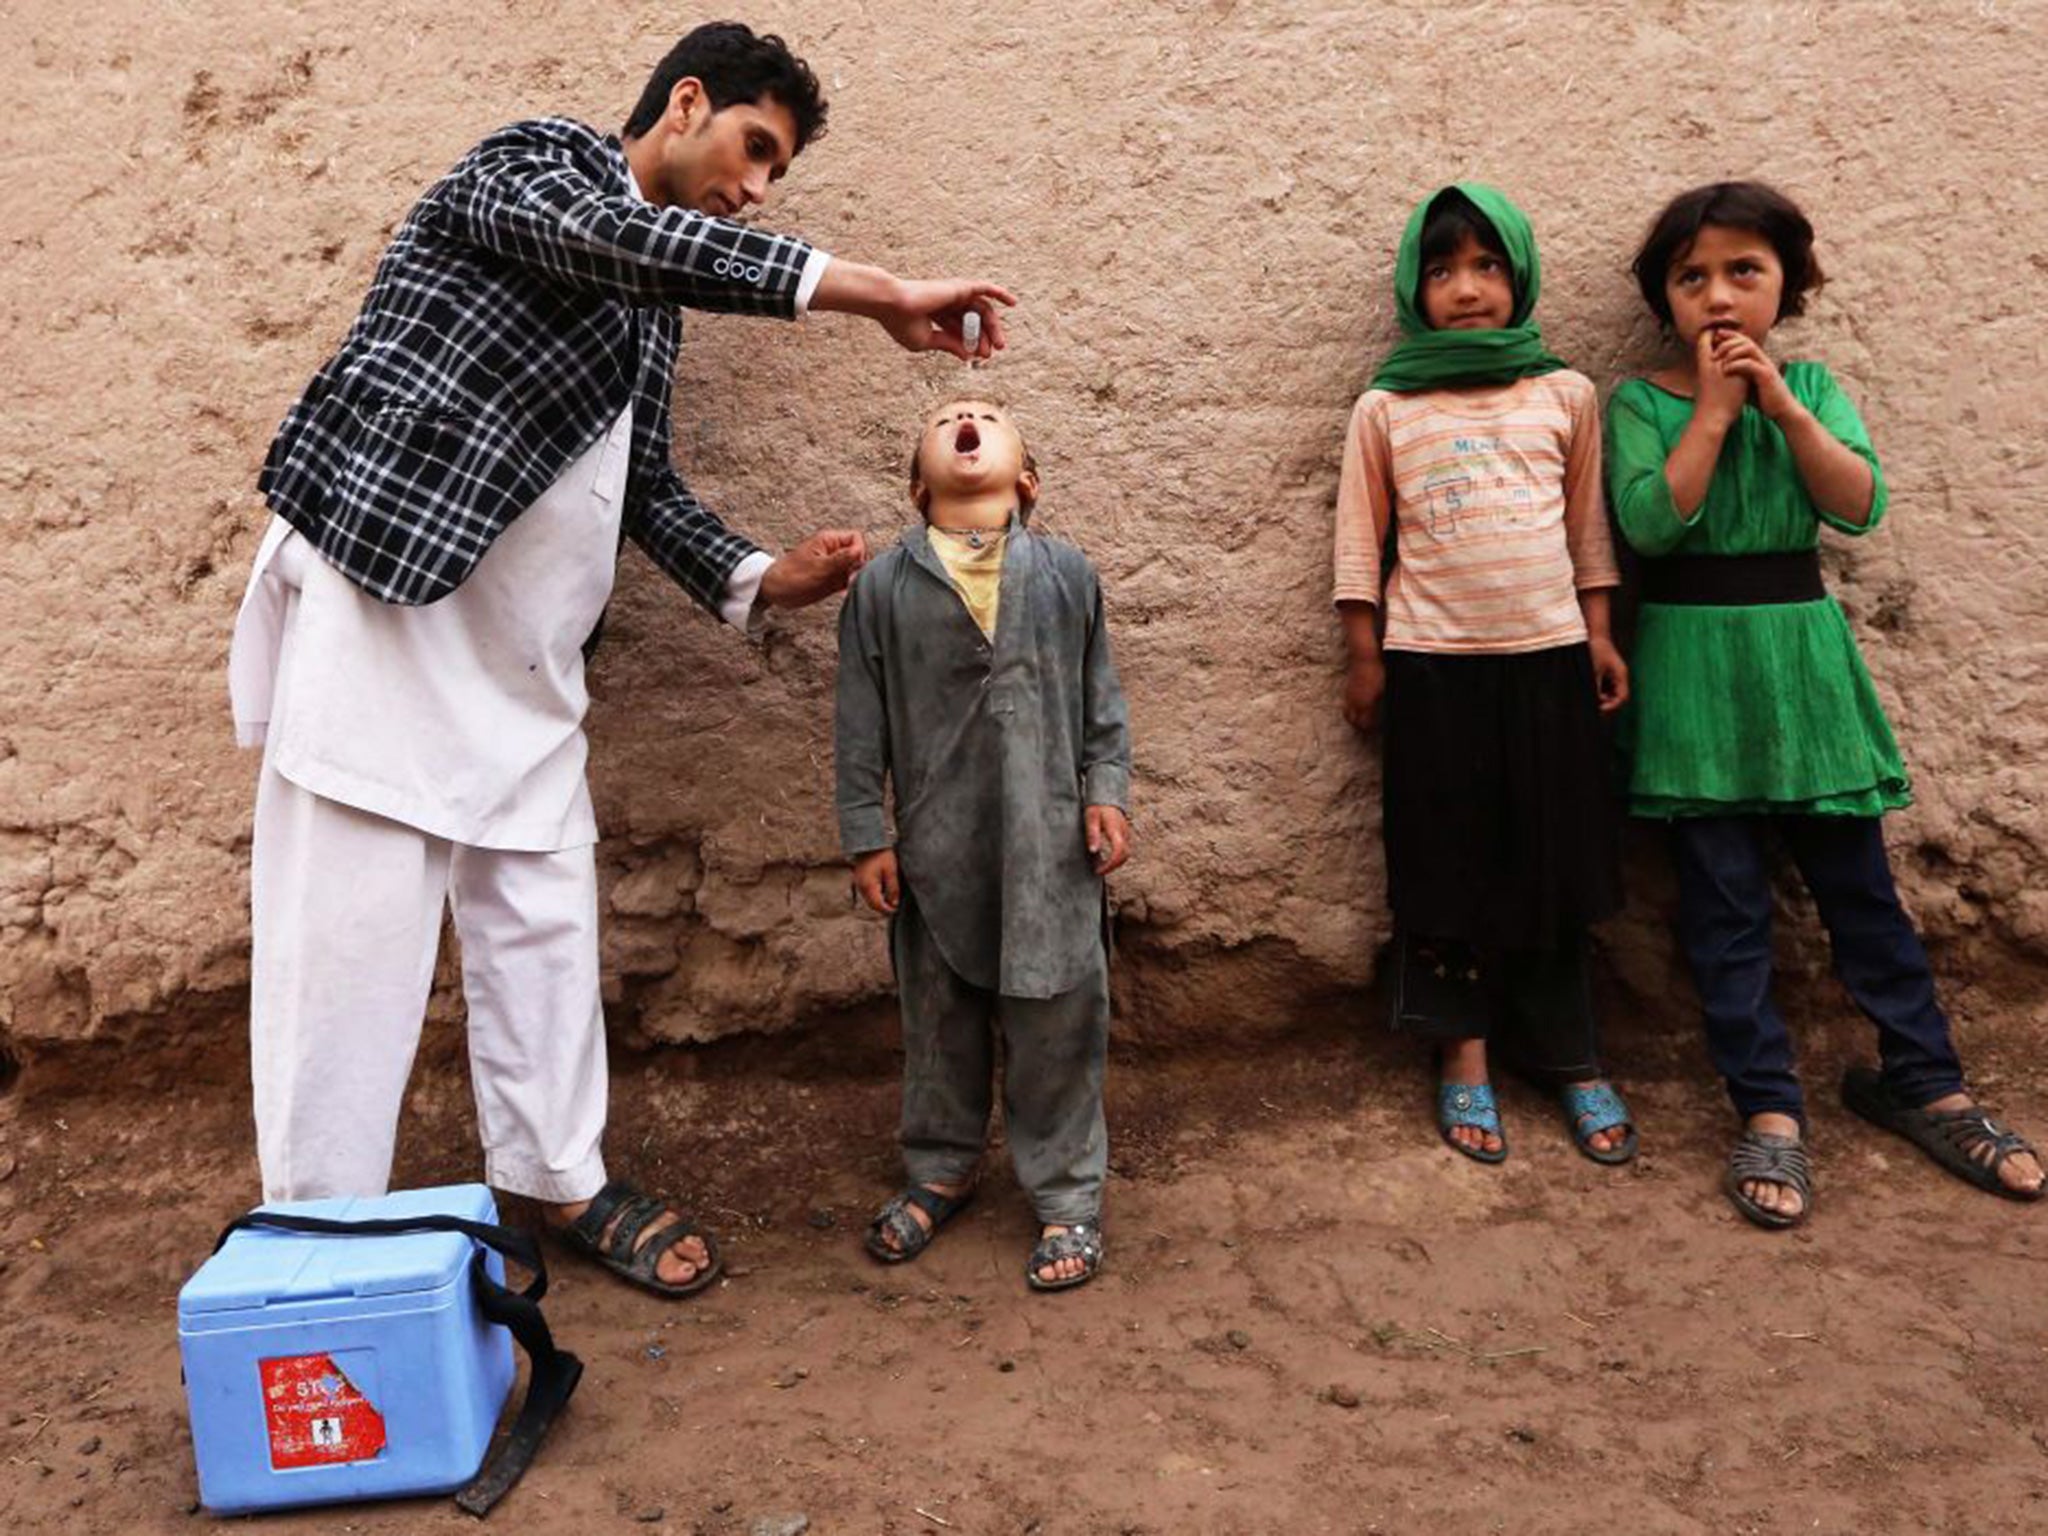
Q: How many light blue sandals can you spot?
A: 2